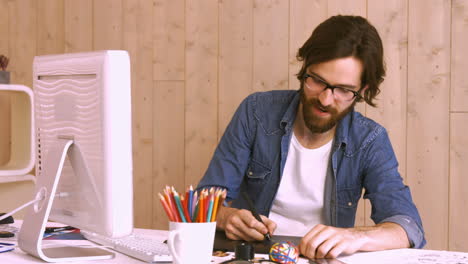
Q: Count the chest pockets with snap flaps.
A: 2